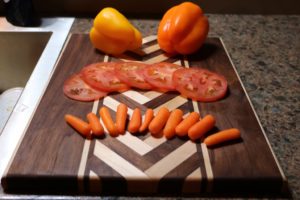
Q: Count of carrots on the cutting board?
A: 11